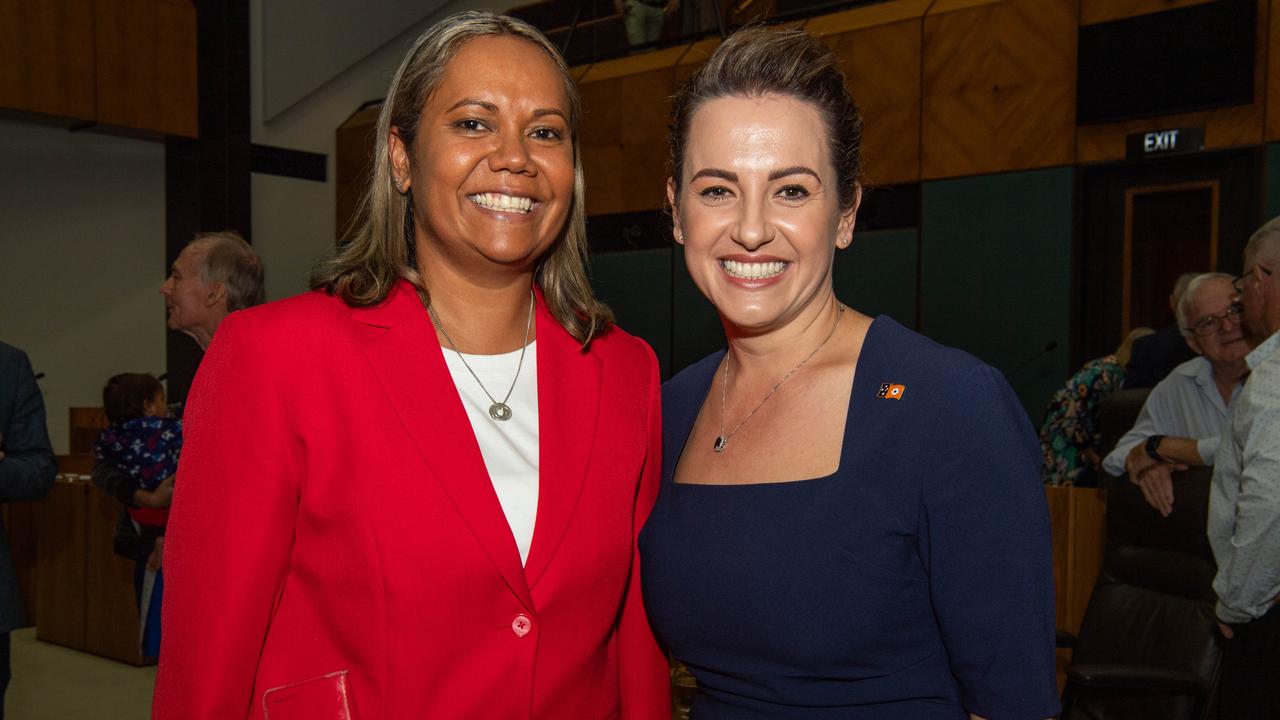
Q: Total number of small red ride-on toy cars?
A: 0